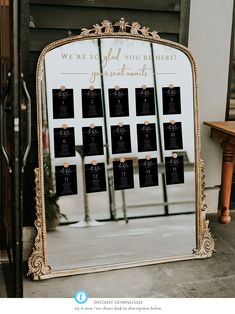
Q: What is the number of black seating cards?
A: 15